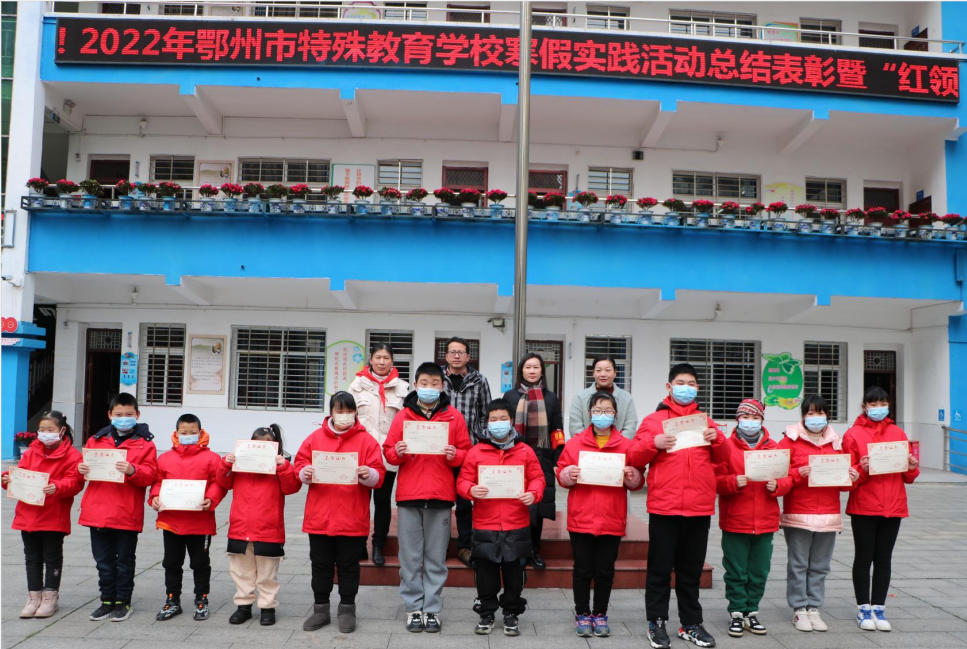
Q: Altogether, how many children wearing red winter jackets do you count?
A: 12